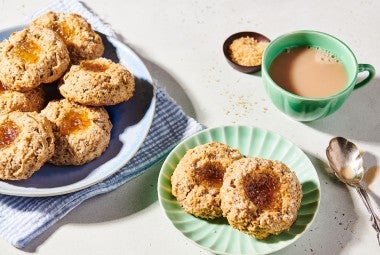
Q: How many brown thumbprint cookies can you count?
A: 8